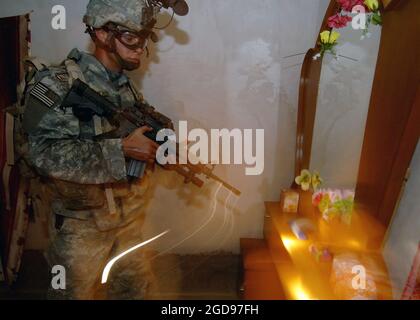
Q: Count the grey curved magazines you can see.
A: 1